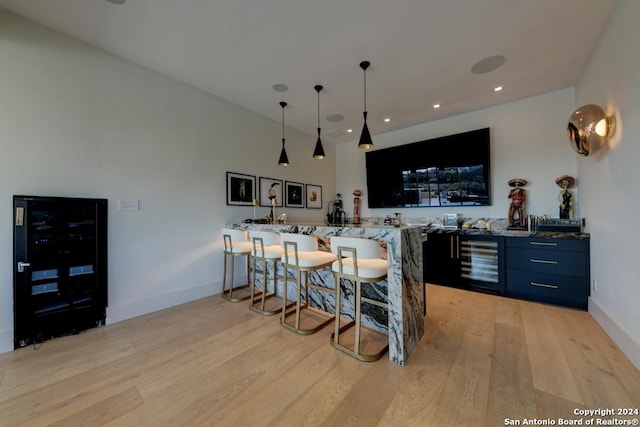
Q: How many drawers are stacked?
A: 3